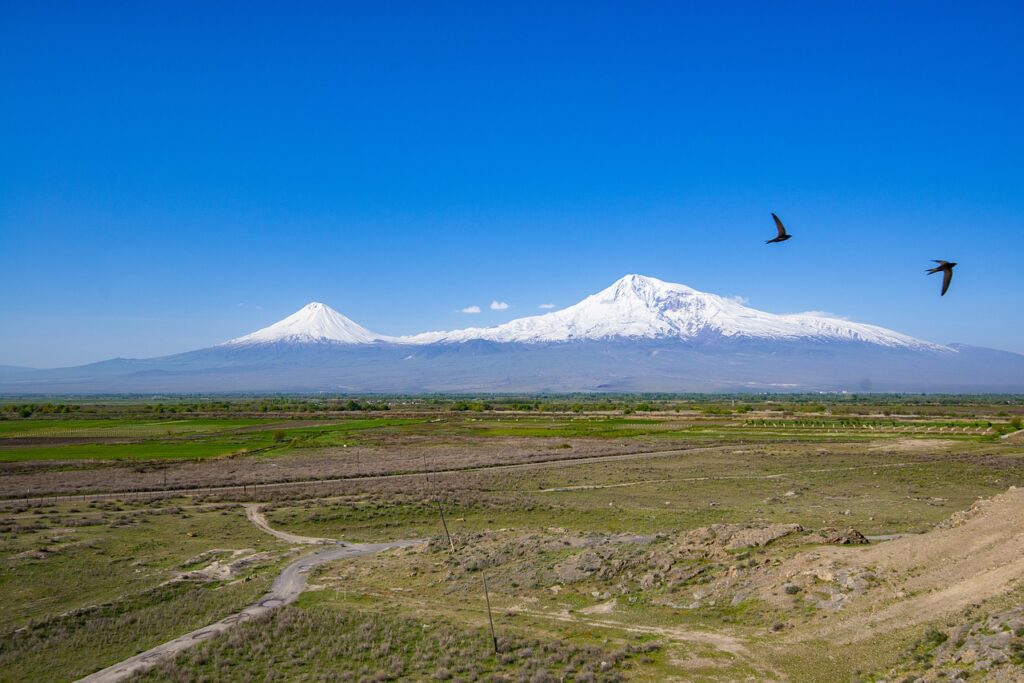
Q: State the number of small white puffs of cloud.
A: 3